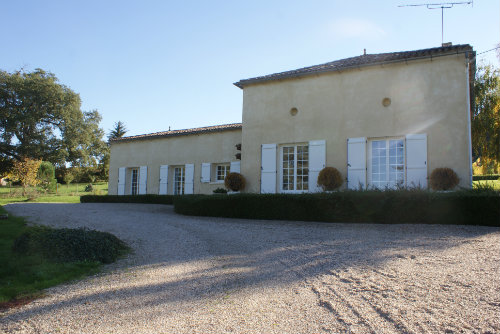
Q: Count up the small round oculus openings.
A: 2